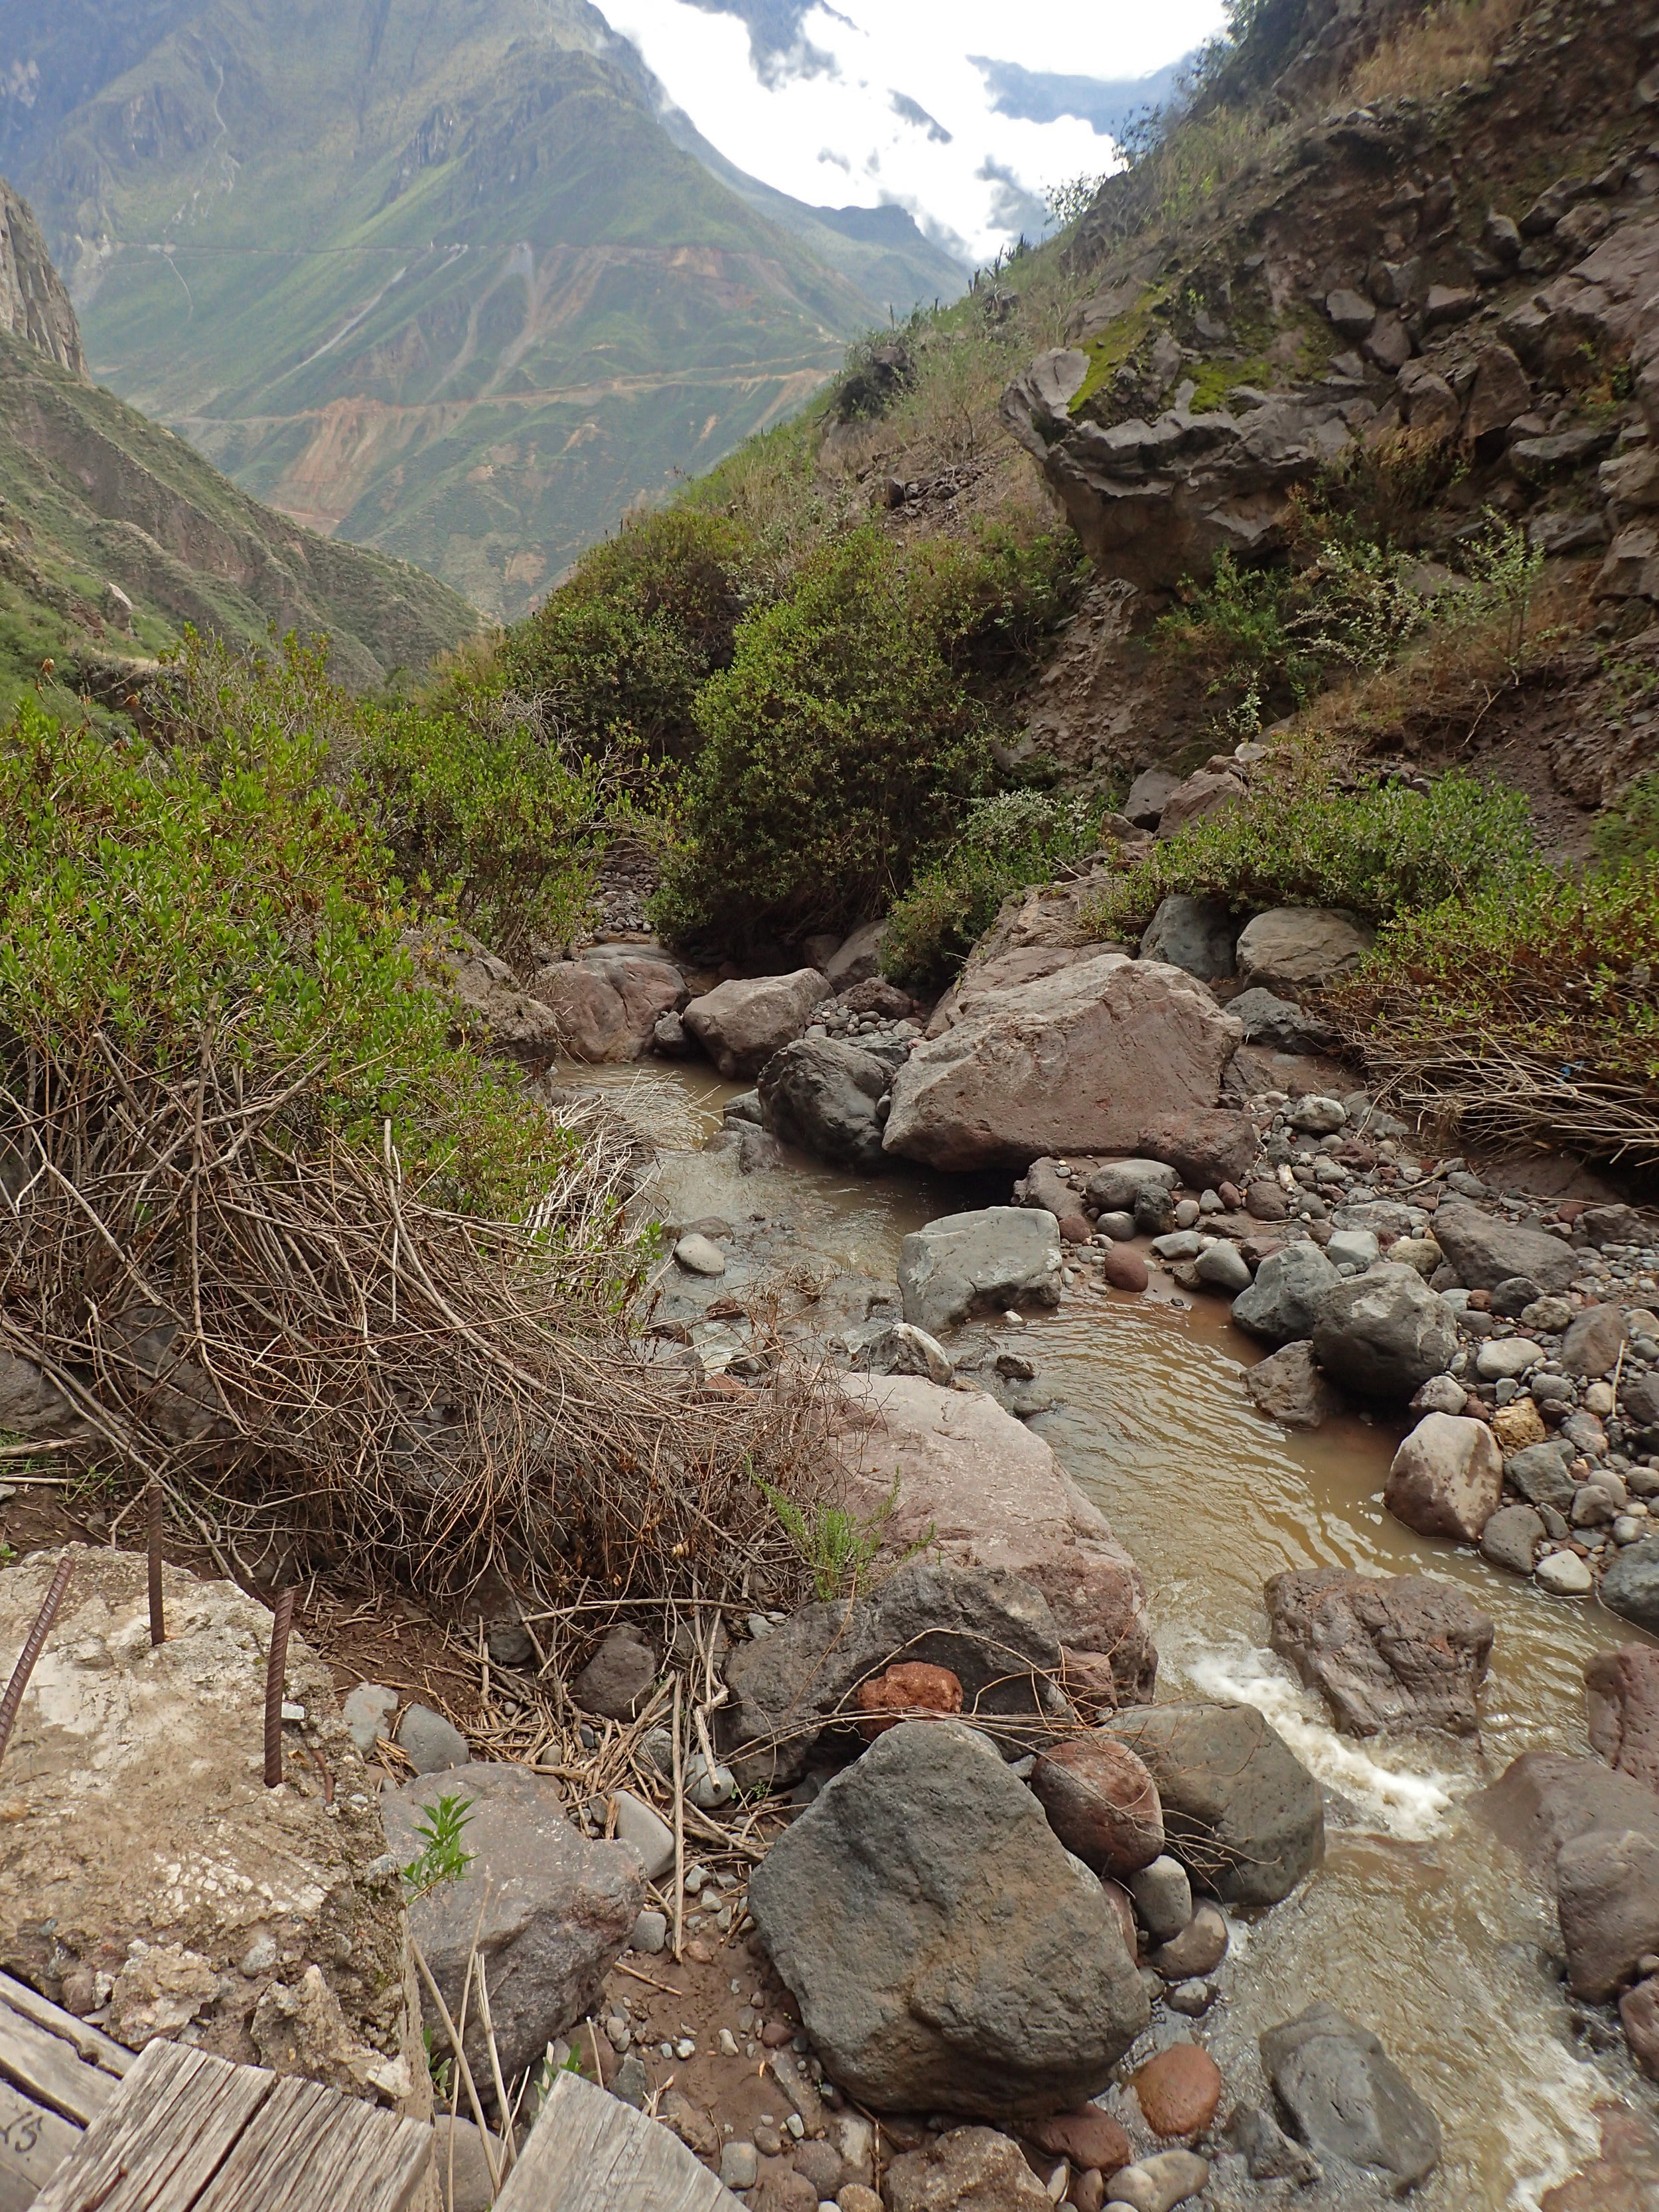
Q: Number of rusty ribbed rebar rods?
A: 3